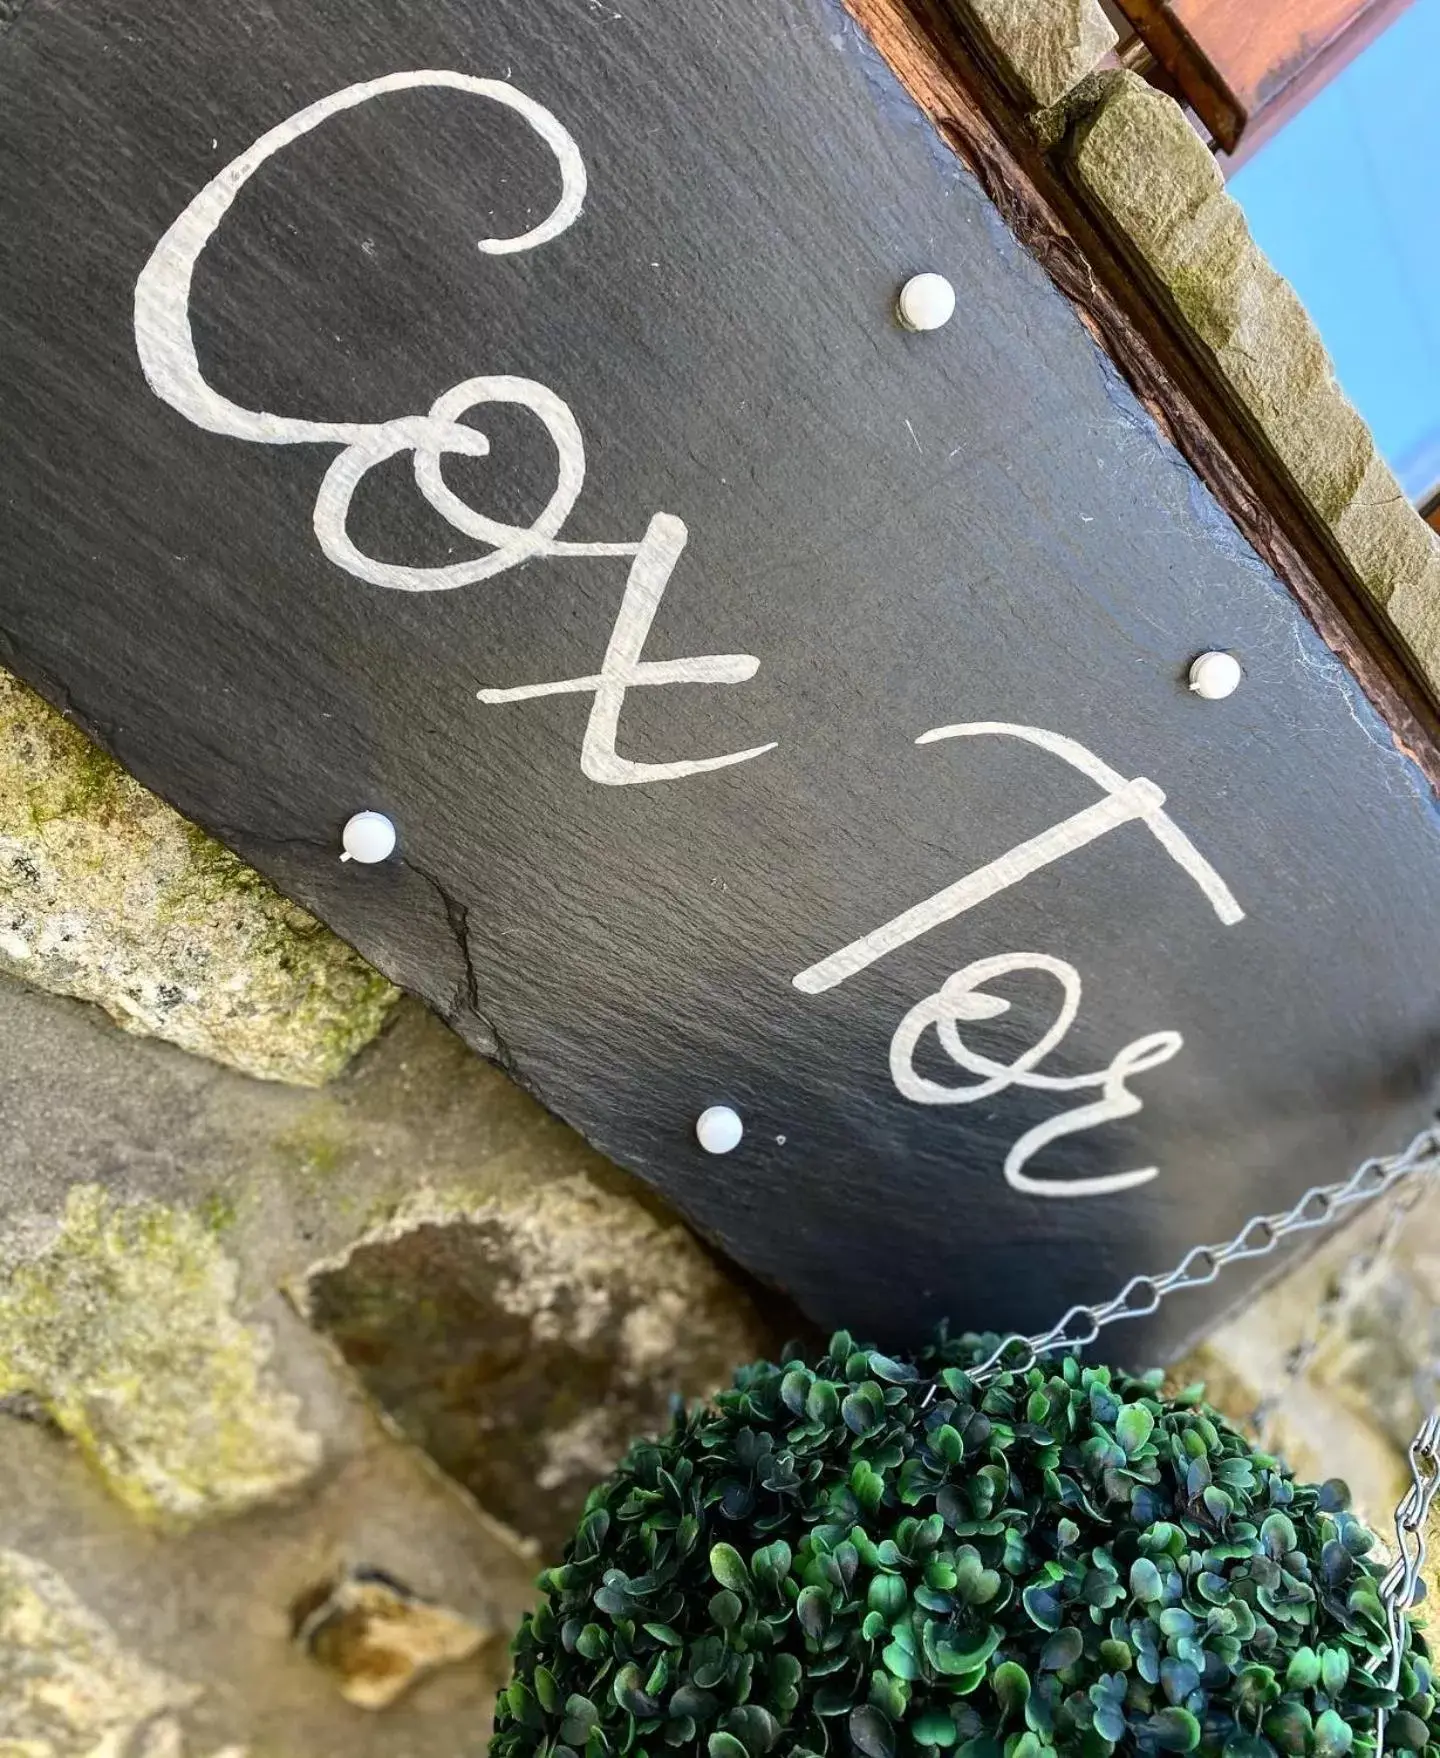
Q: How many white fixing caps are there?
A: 4